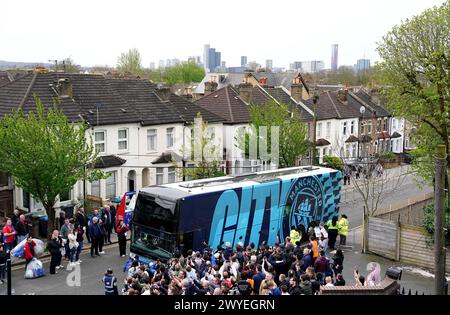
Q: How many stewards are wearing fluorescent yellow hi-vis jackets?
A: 3